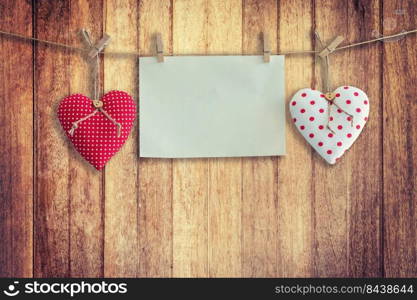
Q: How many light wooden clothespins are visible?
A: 4